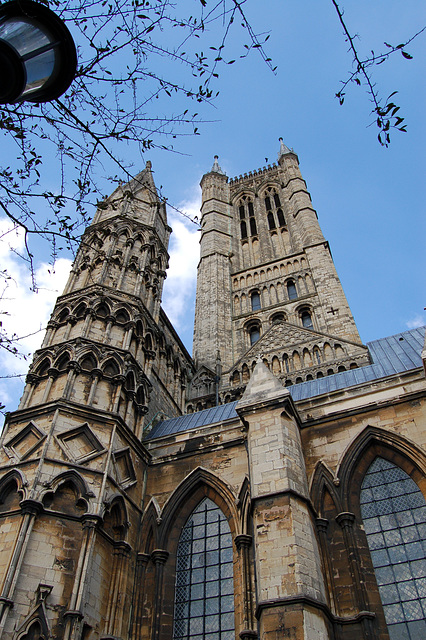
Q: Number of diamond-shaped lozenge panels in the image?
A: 3